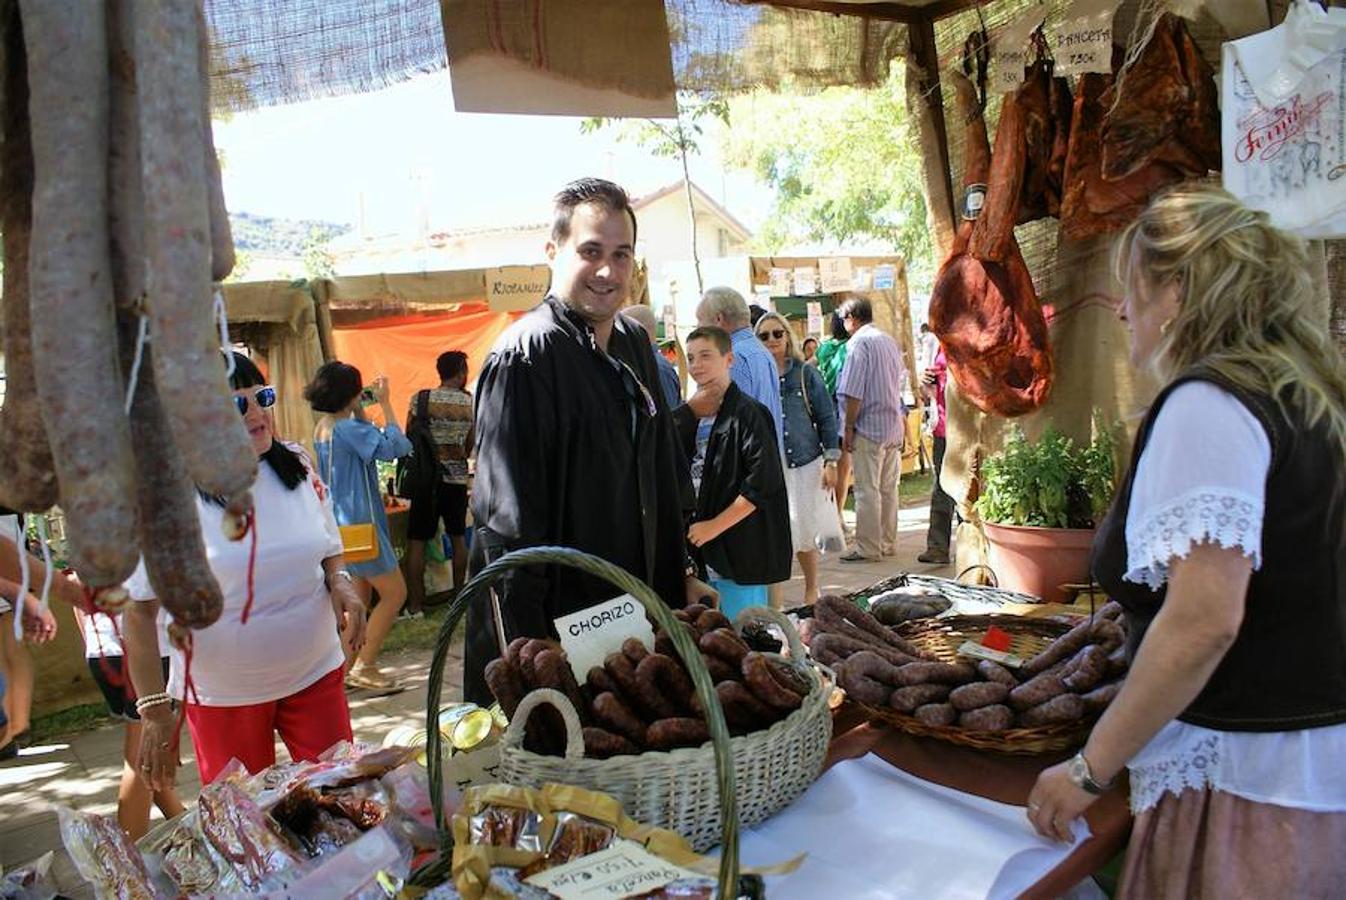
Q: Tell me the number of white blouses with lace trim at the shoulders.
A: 1